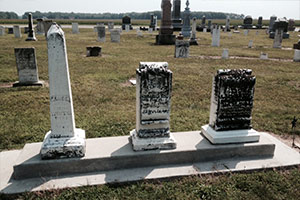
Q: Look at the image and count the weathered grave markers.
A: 3